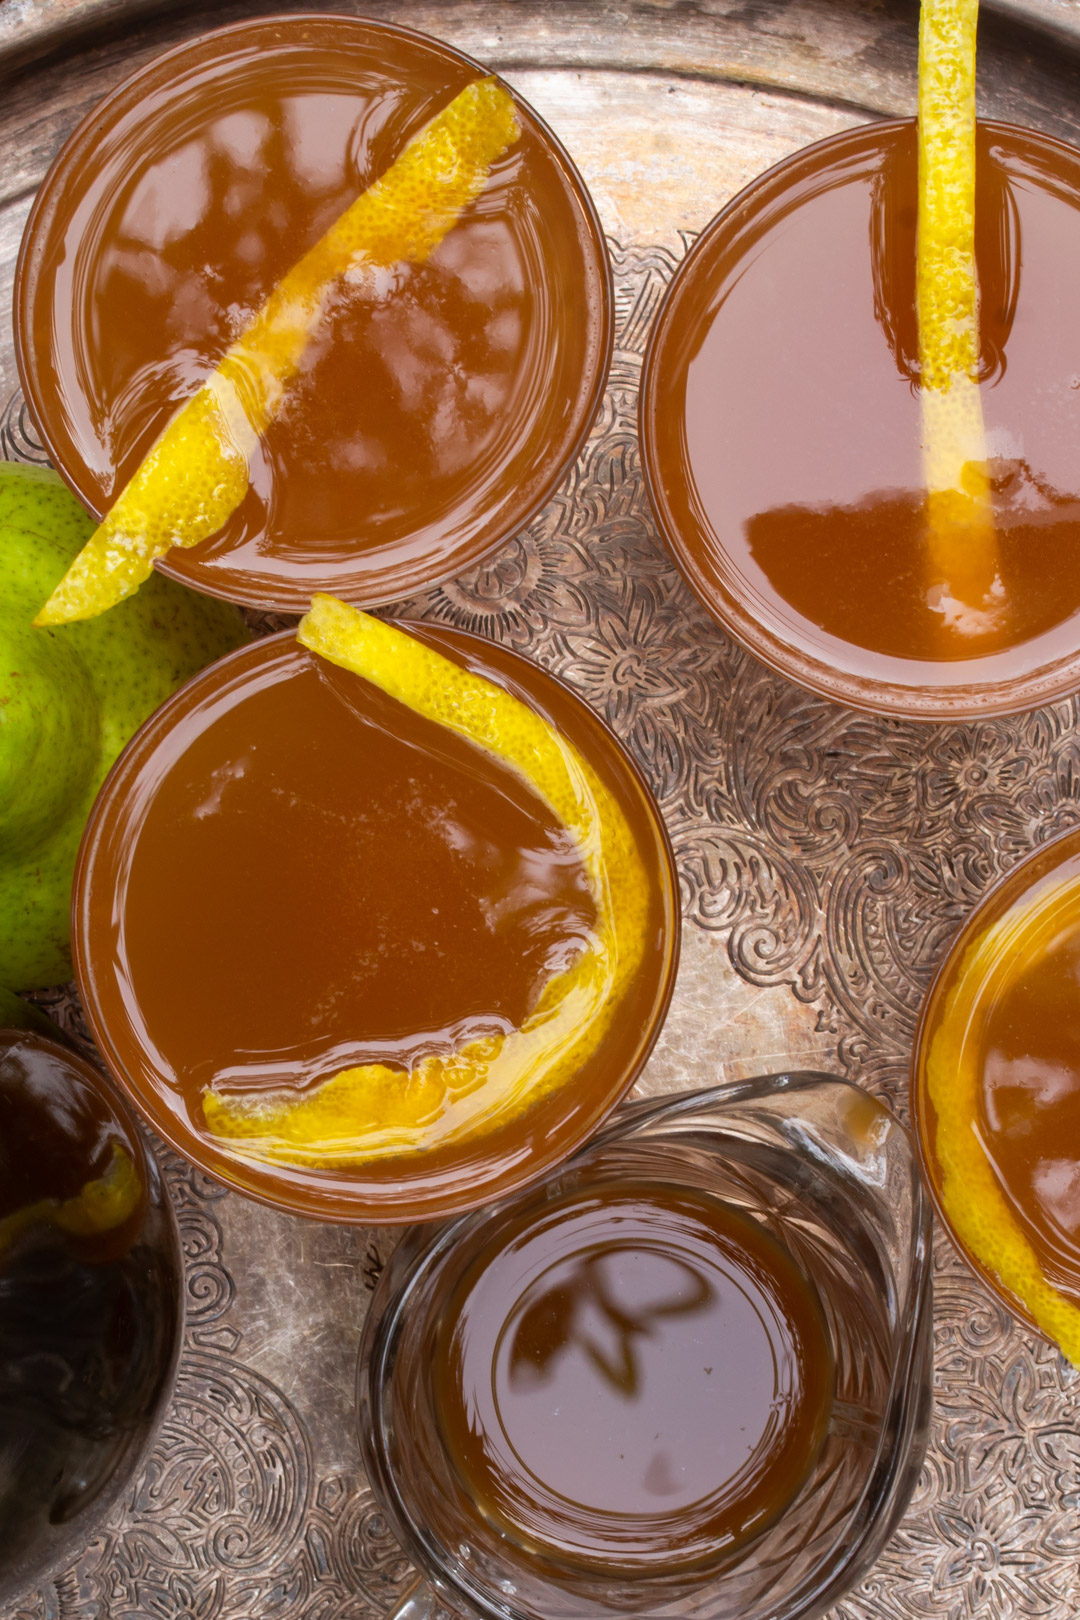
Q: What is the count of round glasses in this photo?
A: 4